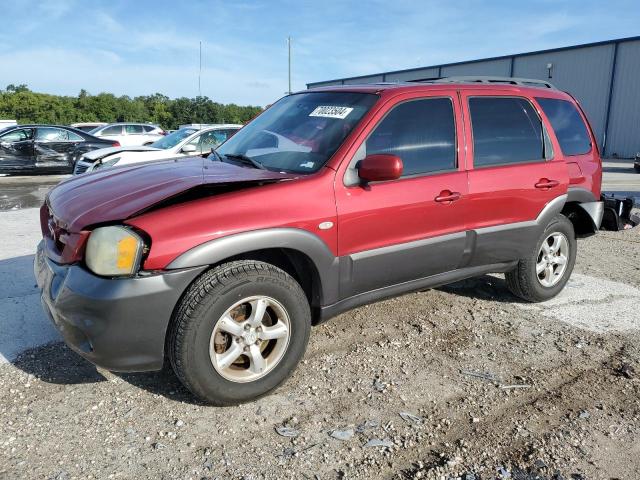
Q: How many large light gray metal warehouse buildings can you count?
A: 1